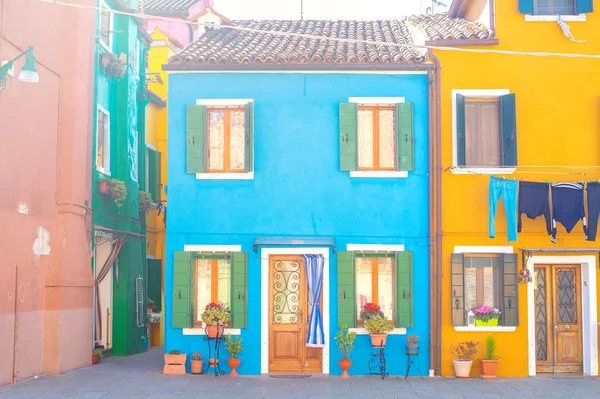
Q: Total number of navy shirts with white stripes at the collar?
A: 1